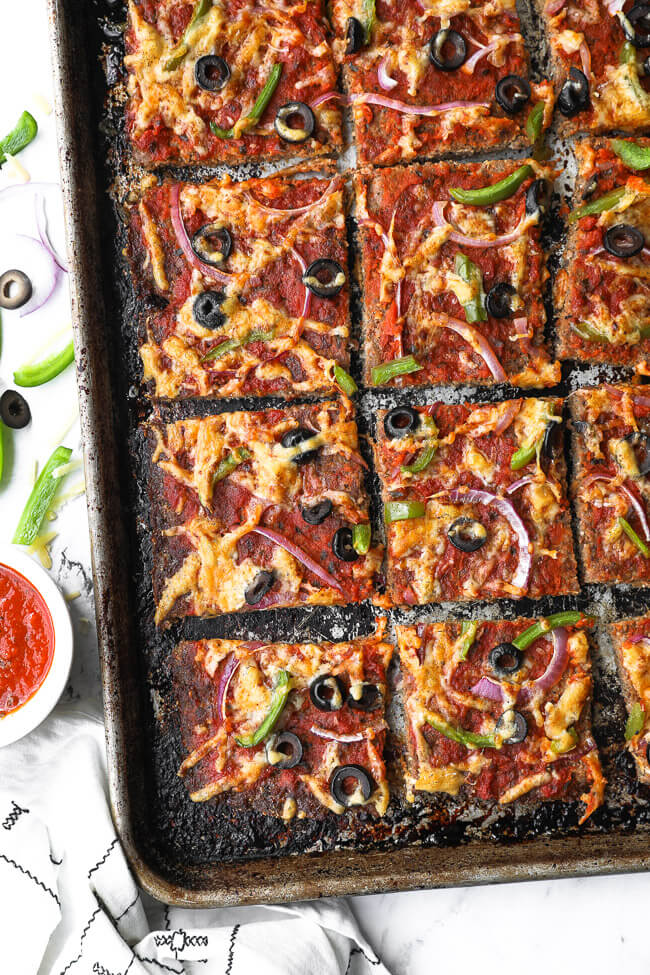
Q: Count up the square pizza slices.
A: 12